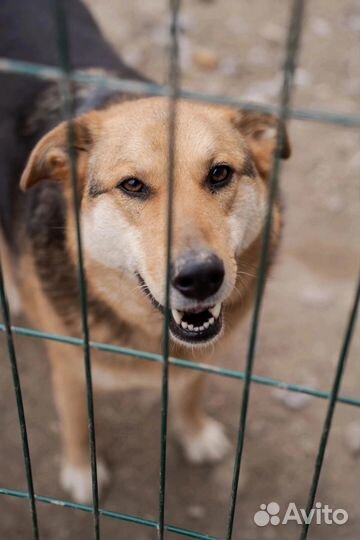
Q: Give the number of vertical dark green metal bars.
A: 5